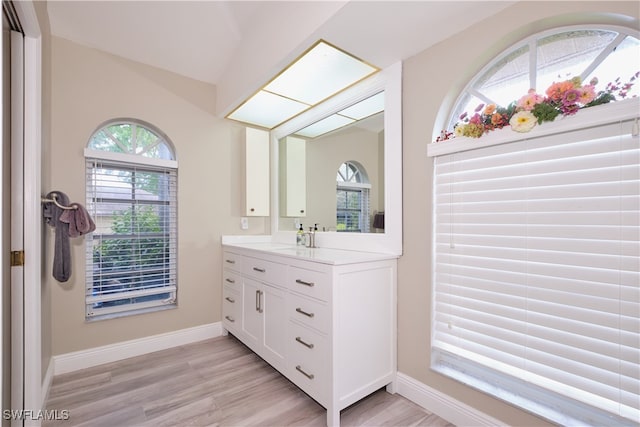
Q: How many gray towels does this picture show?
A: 1